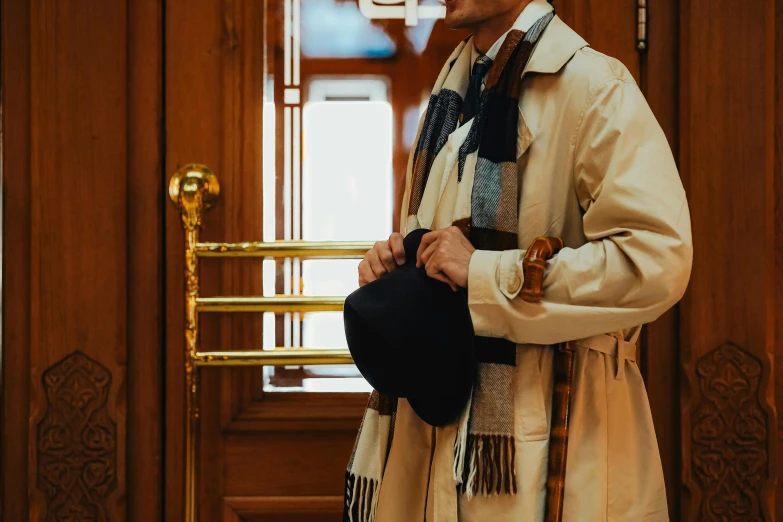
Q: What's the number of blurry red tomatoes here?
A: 0